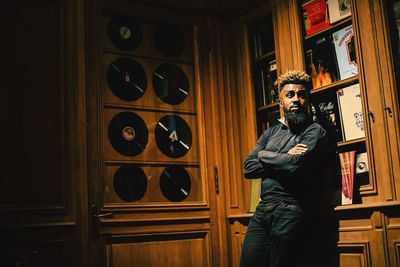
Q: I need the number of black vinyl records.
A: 8